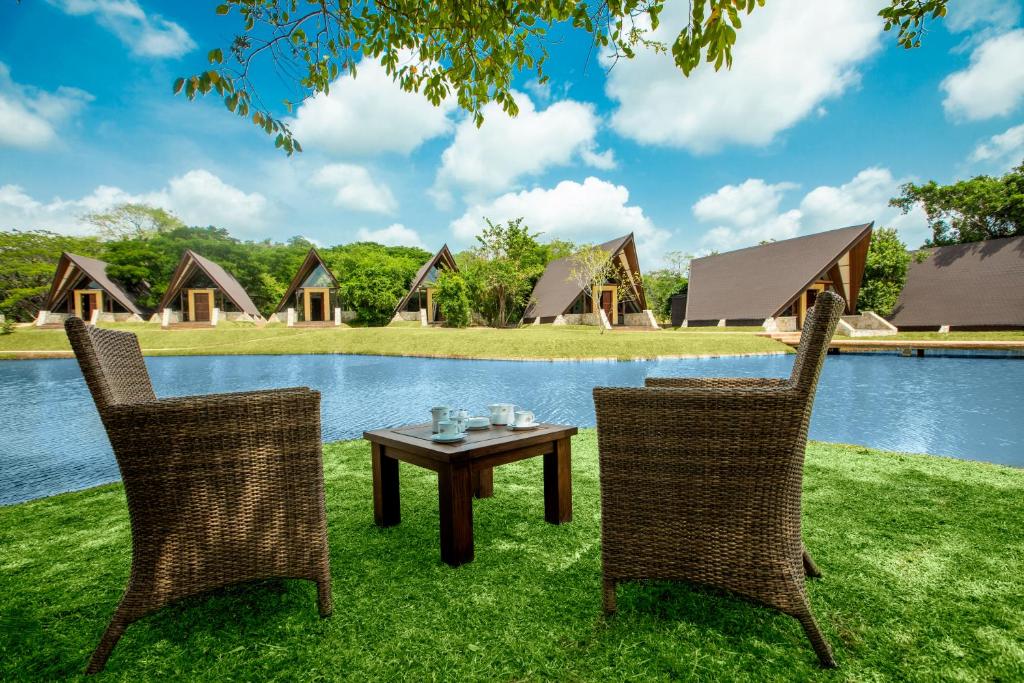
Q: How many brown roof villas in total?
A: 7